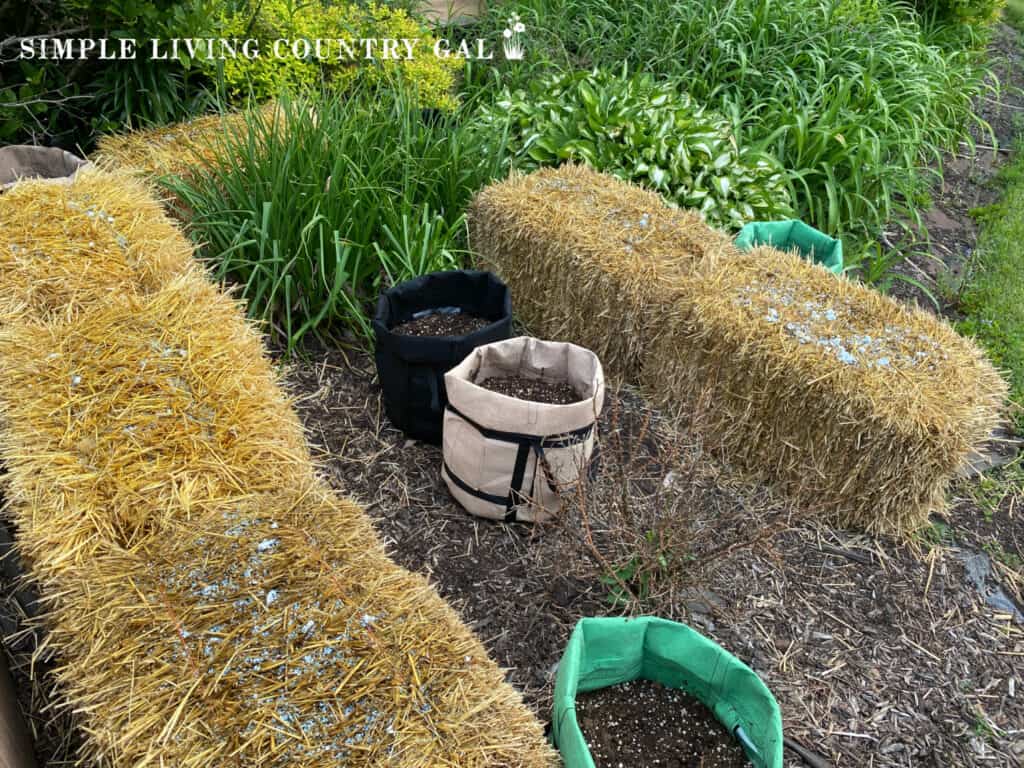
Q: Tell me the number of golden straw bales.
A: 6